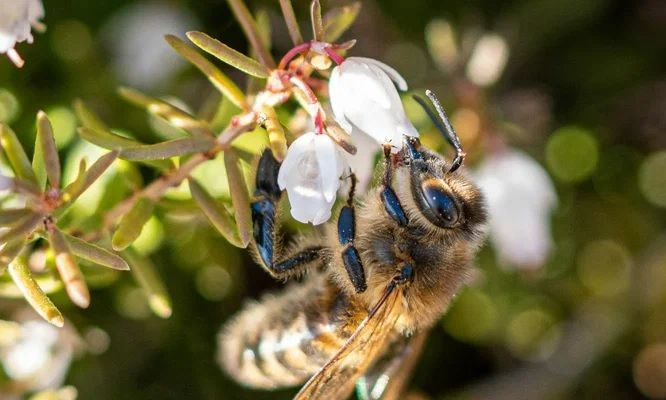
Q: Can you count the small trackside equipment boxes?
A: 0